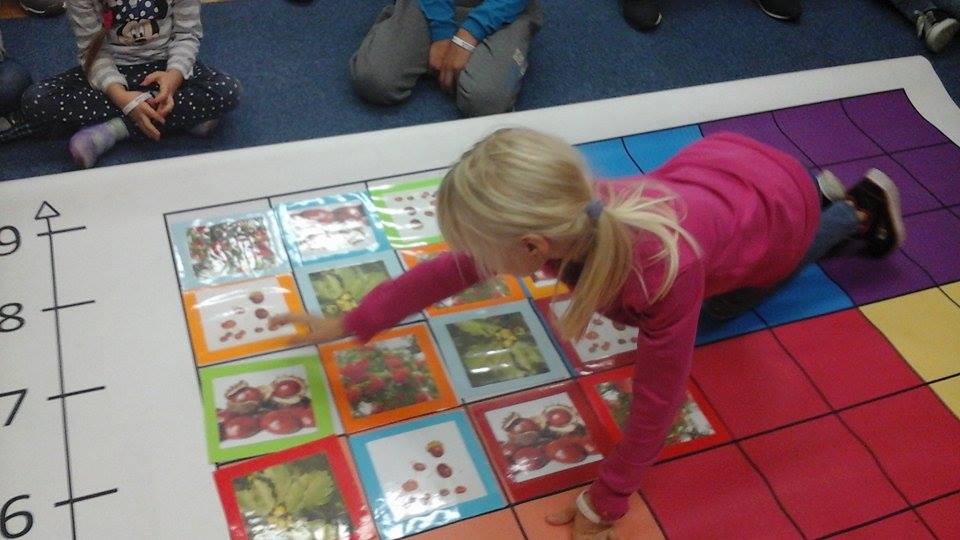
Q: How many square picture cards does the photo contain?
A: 15